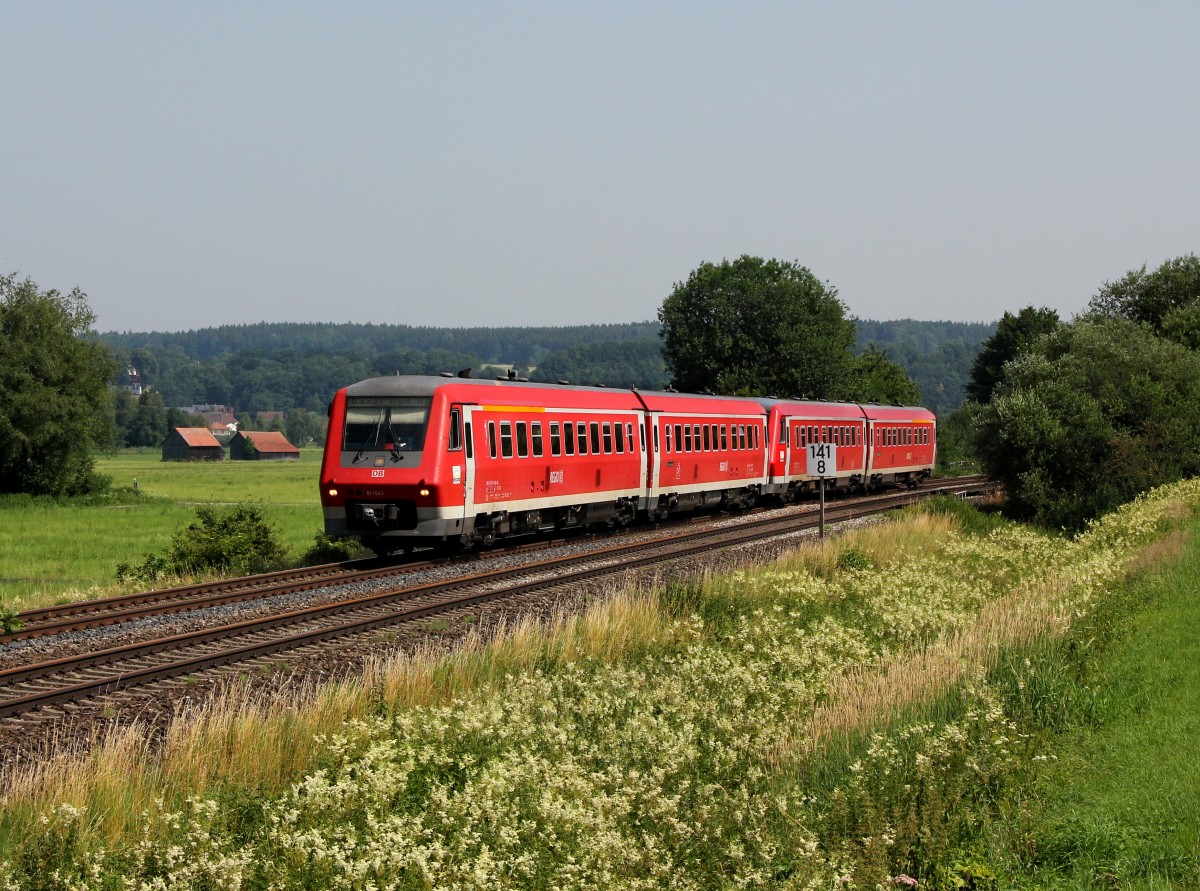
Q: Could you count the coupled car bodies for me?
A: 4